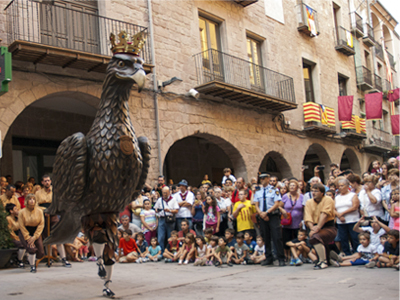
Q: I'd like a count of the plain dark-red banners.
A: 4